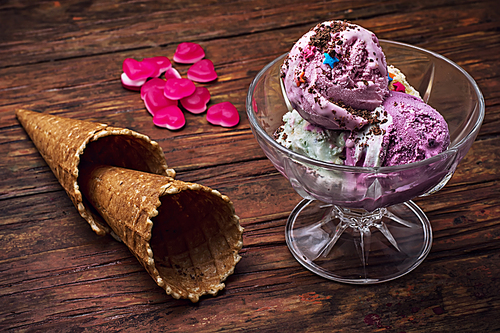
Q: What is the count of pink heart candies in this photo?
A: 12